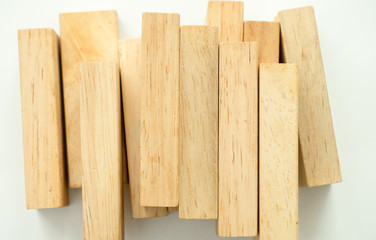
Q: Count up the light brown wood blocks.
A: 11